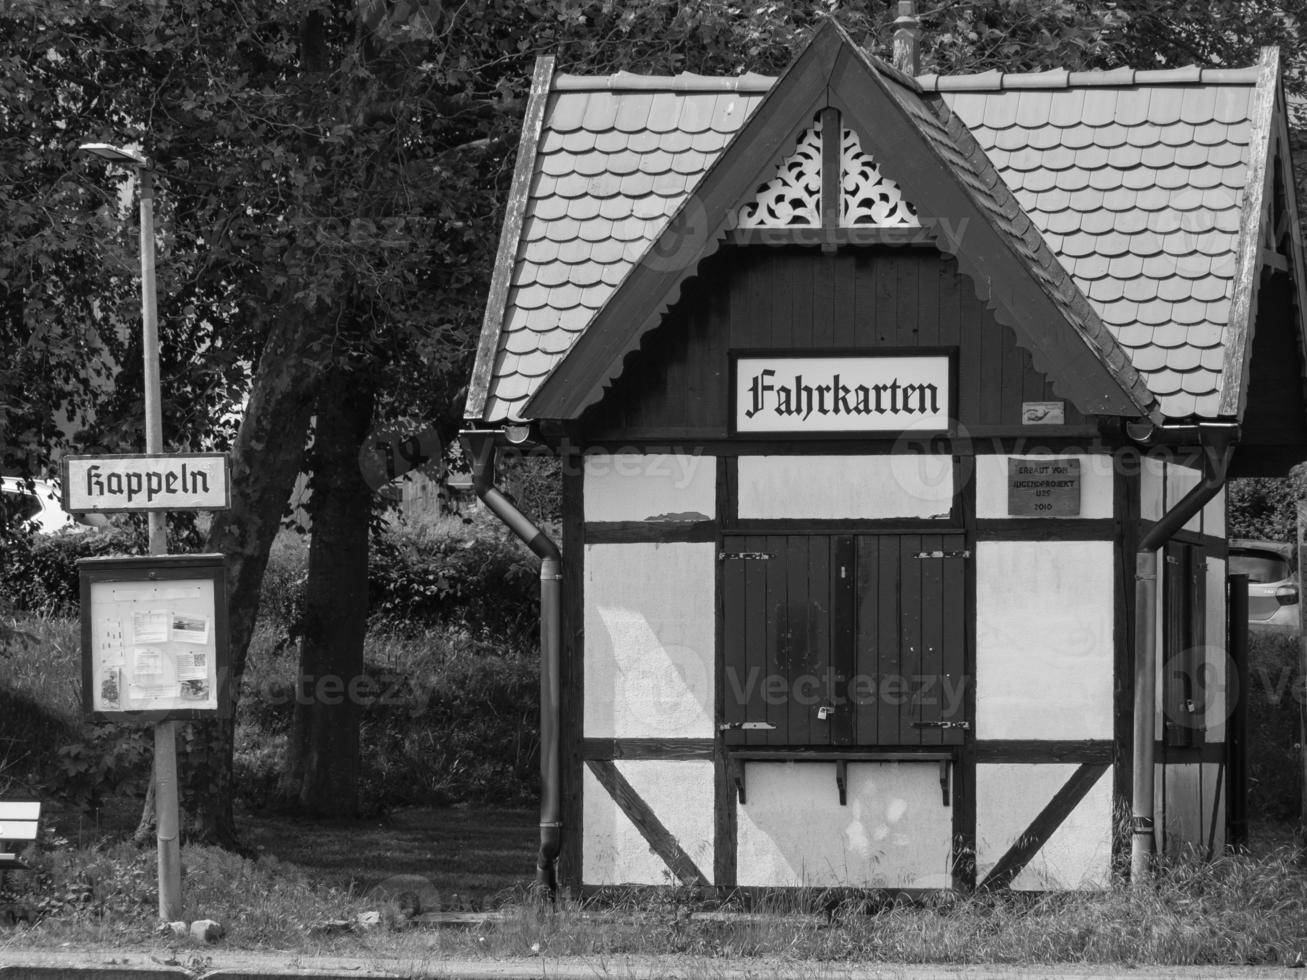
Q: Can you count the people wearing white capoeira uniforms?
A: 0